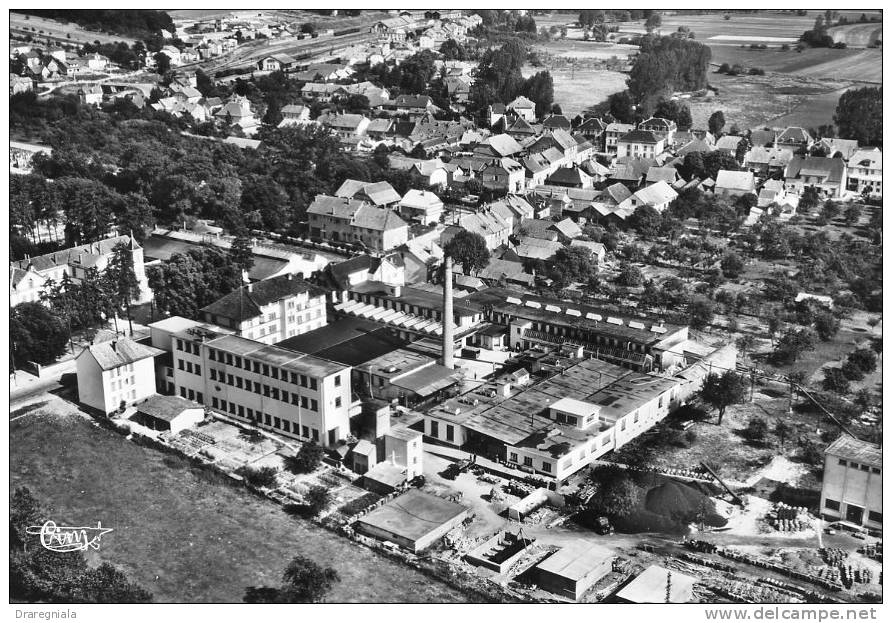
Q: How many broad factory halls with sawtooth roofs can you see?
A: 1